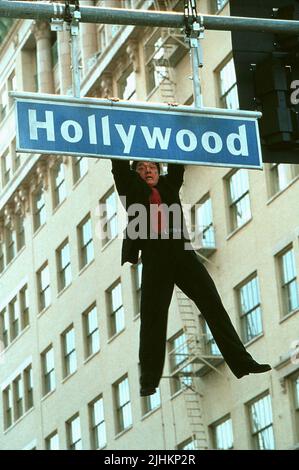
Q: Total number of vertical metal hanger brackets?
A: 2